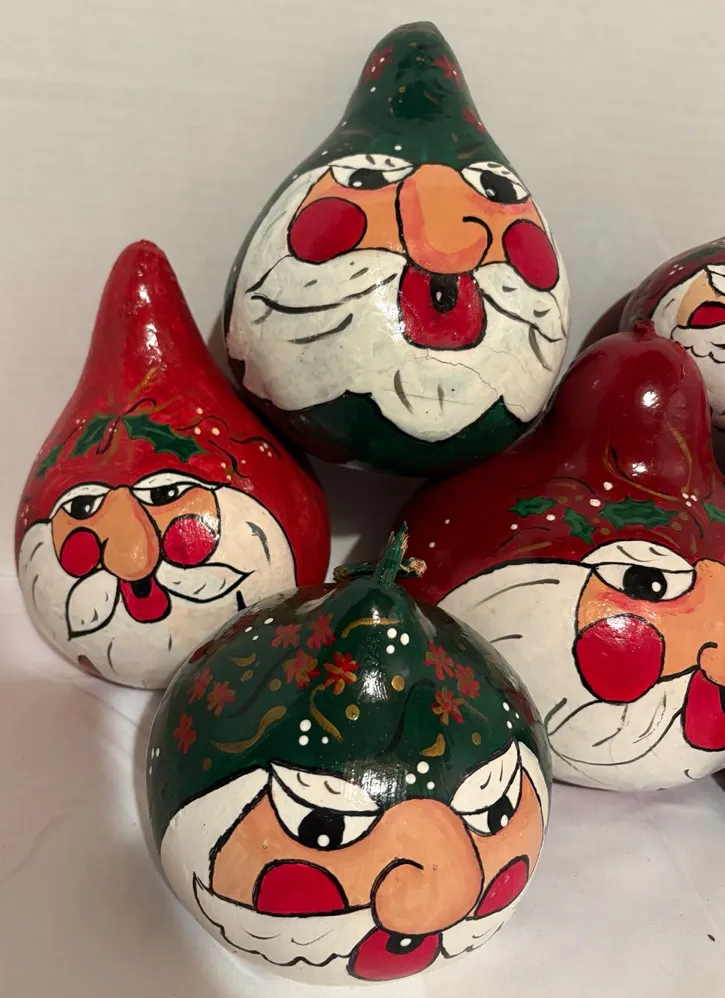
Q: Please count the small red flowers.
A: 13